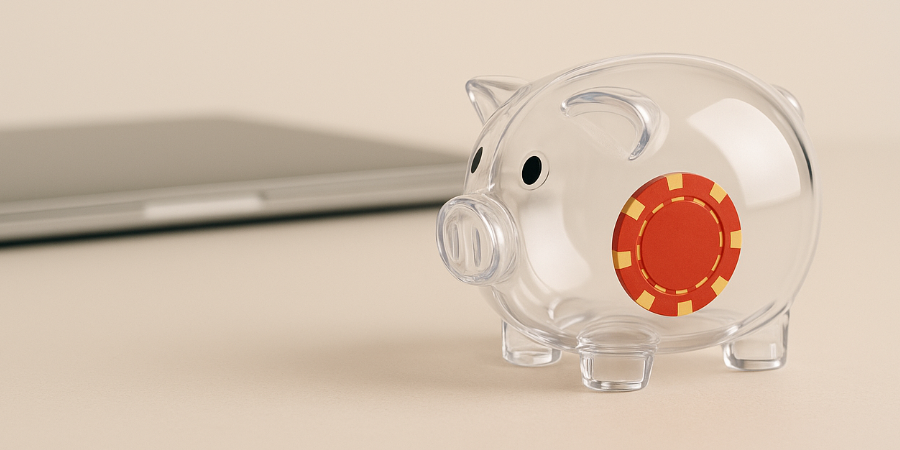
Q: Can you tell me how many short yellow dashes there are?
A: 12